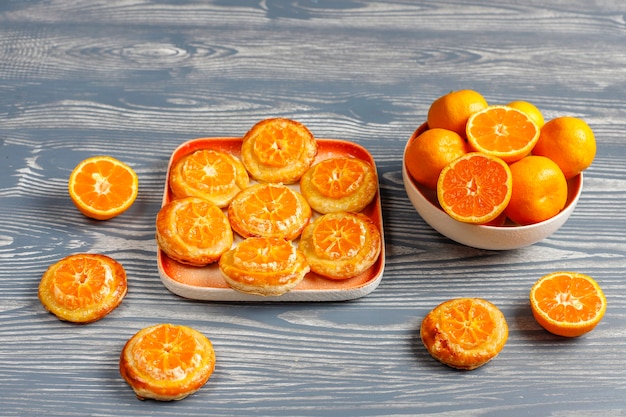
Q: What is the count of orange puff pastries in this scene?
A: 10